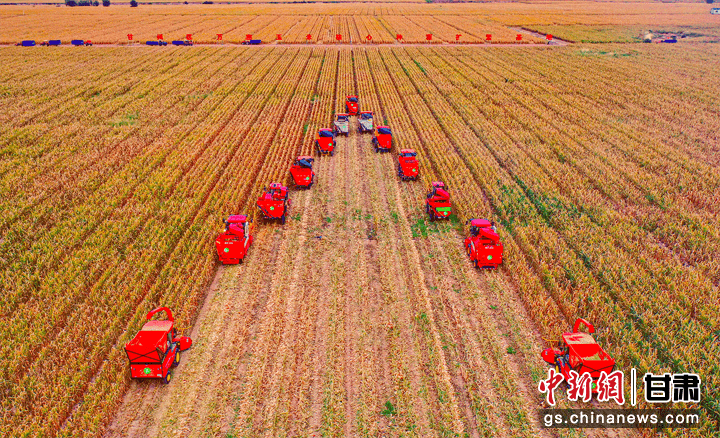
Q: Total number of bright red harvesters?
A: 11